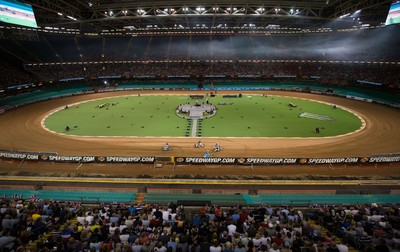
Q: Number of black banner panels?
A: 7